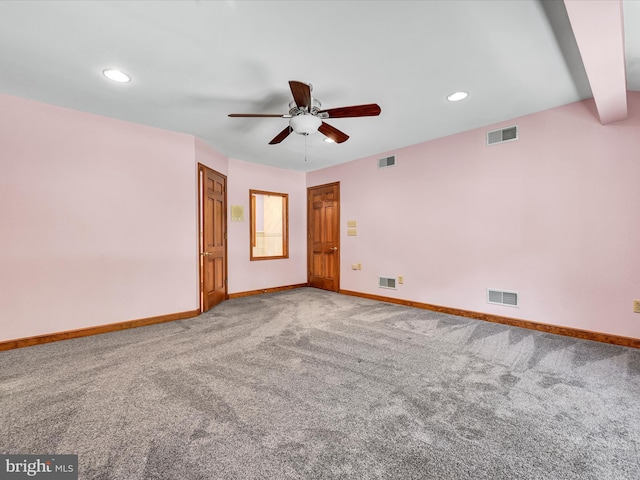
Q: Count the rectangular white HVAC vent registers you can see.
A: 4